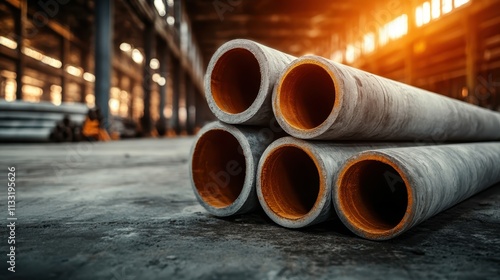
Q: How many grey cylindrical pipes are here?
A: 5